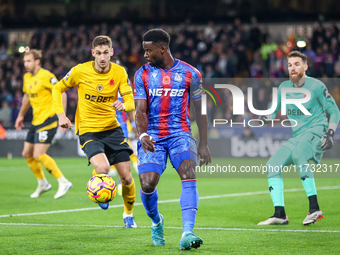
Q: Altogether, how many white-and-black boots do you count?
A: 2